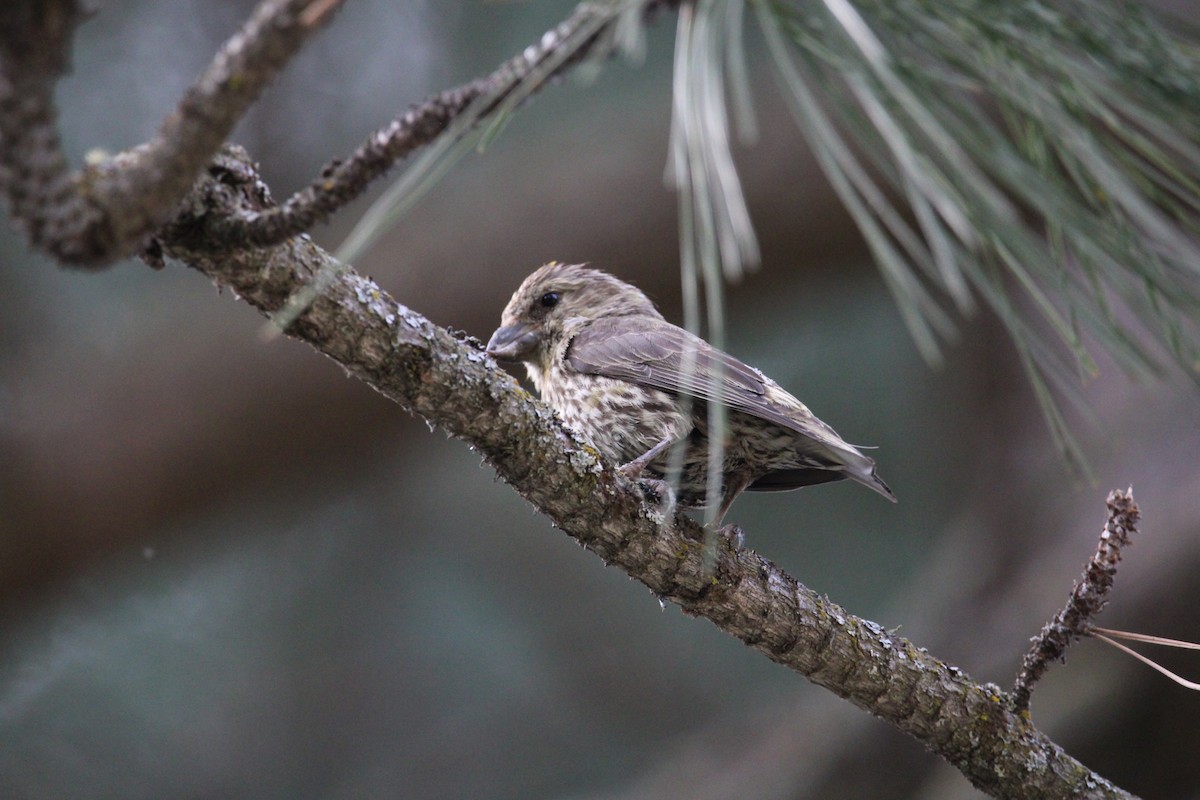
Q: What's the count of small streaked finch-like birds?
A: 1